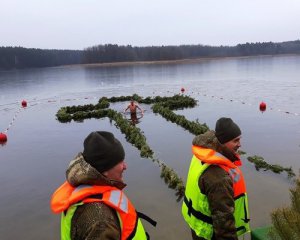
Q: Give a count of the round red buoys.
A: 4